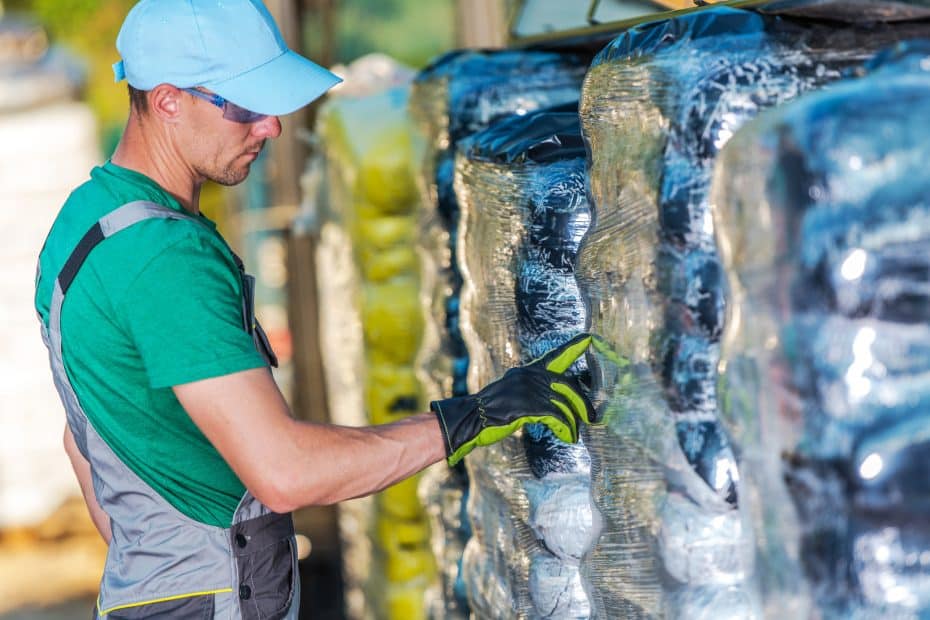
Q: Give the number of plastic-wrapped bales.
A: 5